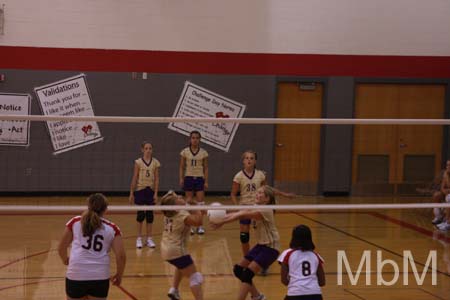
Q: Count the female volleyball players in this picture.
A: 7